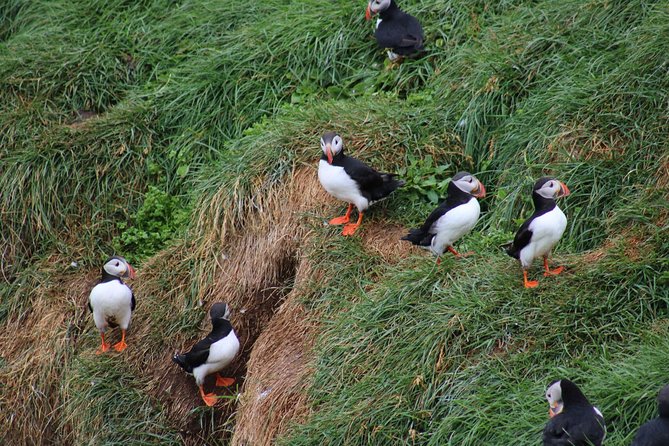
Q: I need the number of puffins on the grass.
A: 8